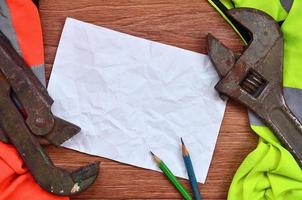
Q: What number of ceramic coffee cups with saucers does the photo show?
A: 0